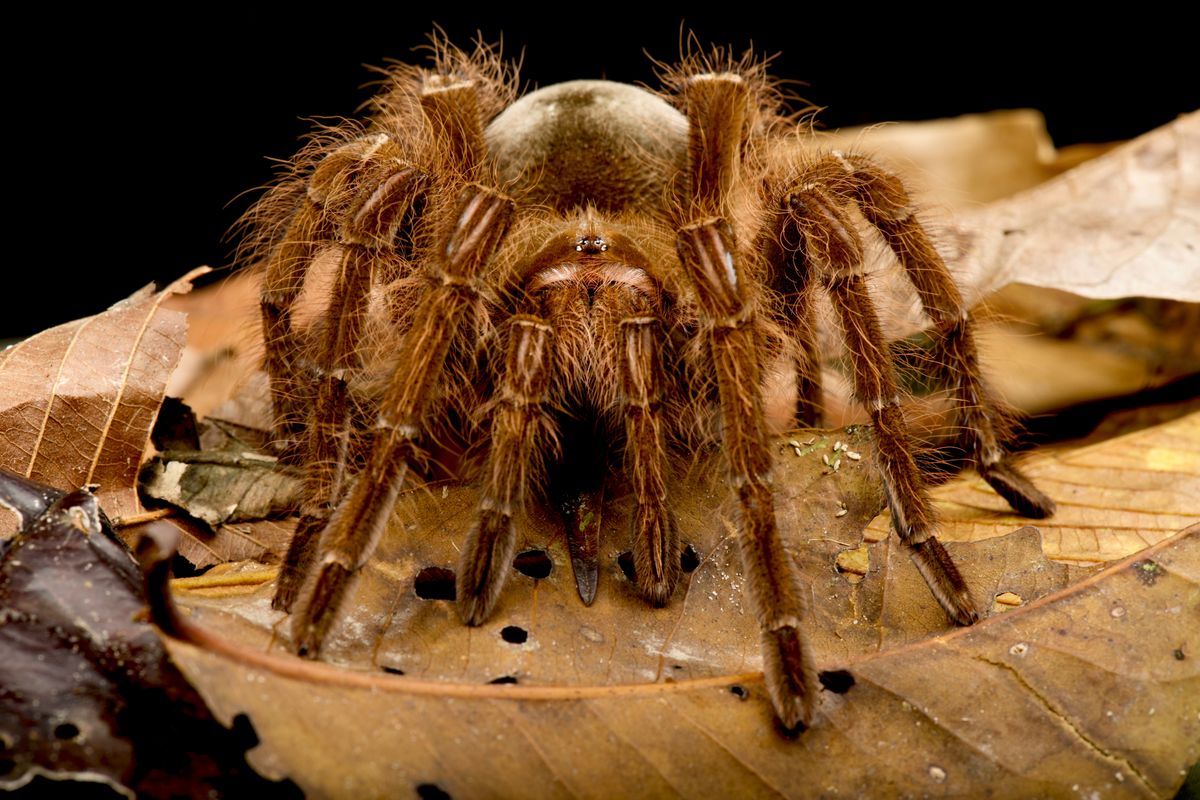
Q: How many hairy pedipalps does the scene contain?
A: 2